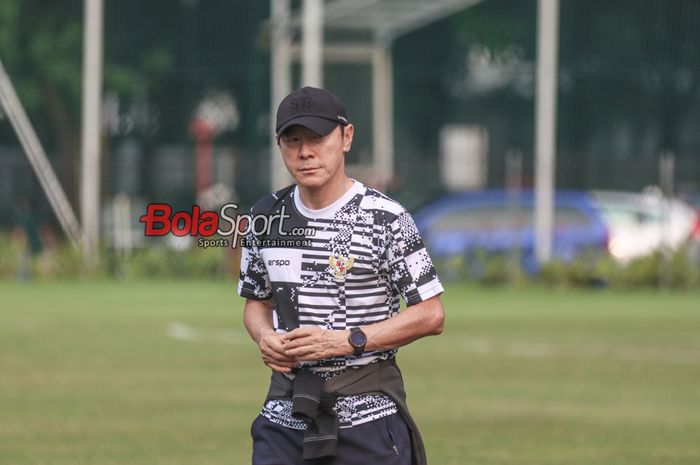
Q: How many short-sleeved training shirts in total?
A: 1